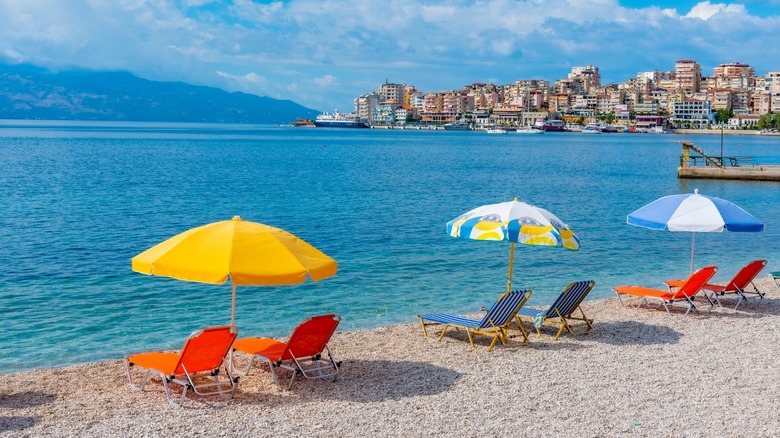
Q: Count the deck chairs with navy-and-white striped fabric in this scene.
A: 2